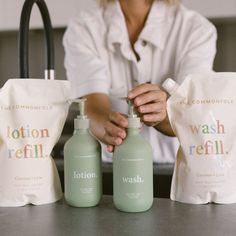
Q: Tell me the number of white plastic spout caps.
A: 1